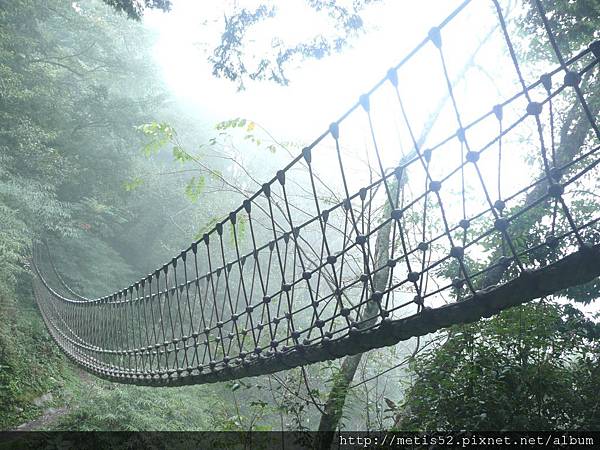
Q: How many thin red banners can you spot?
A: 0